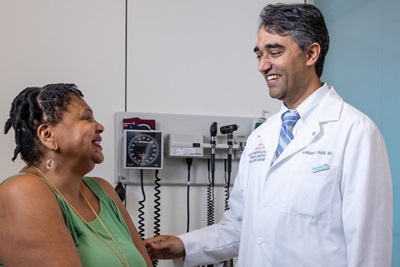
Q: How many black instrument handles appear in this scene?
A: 2